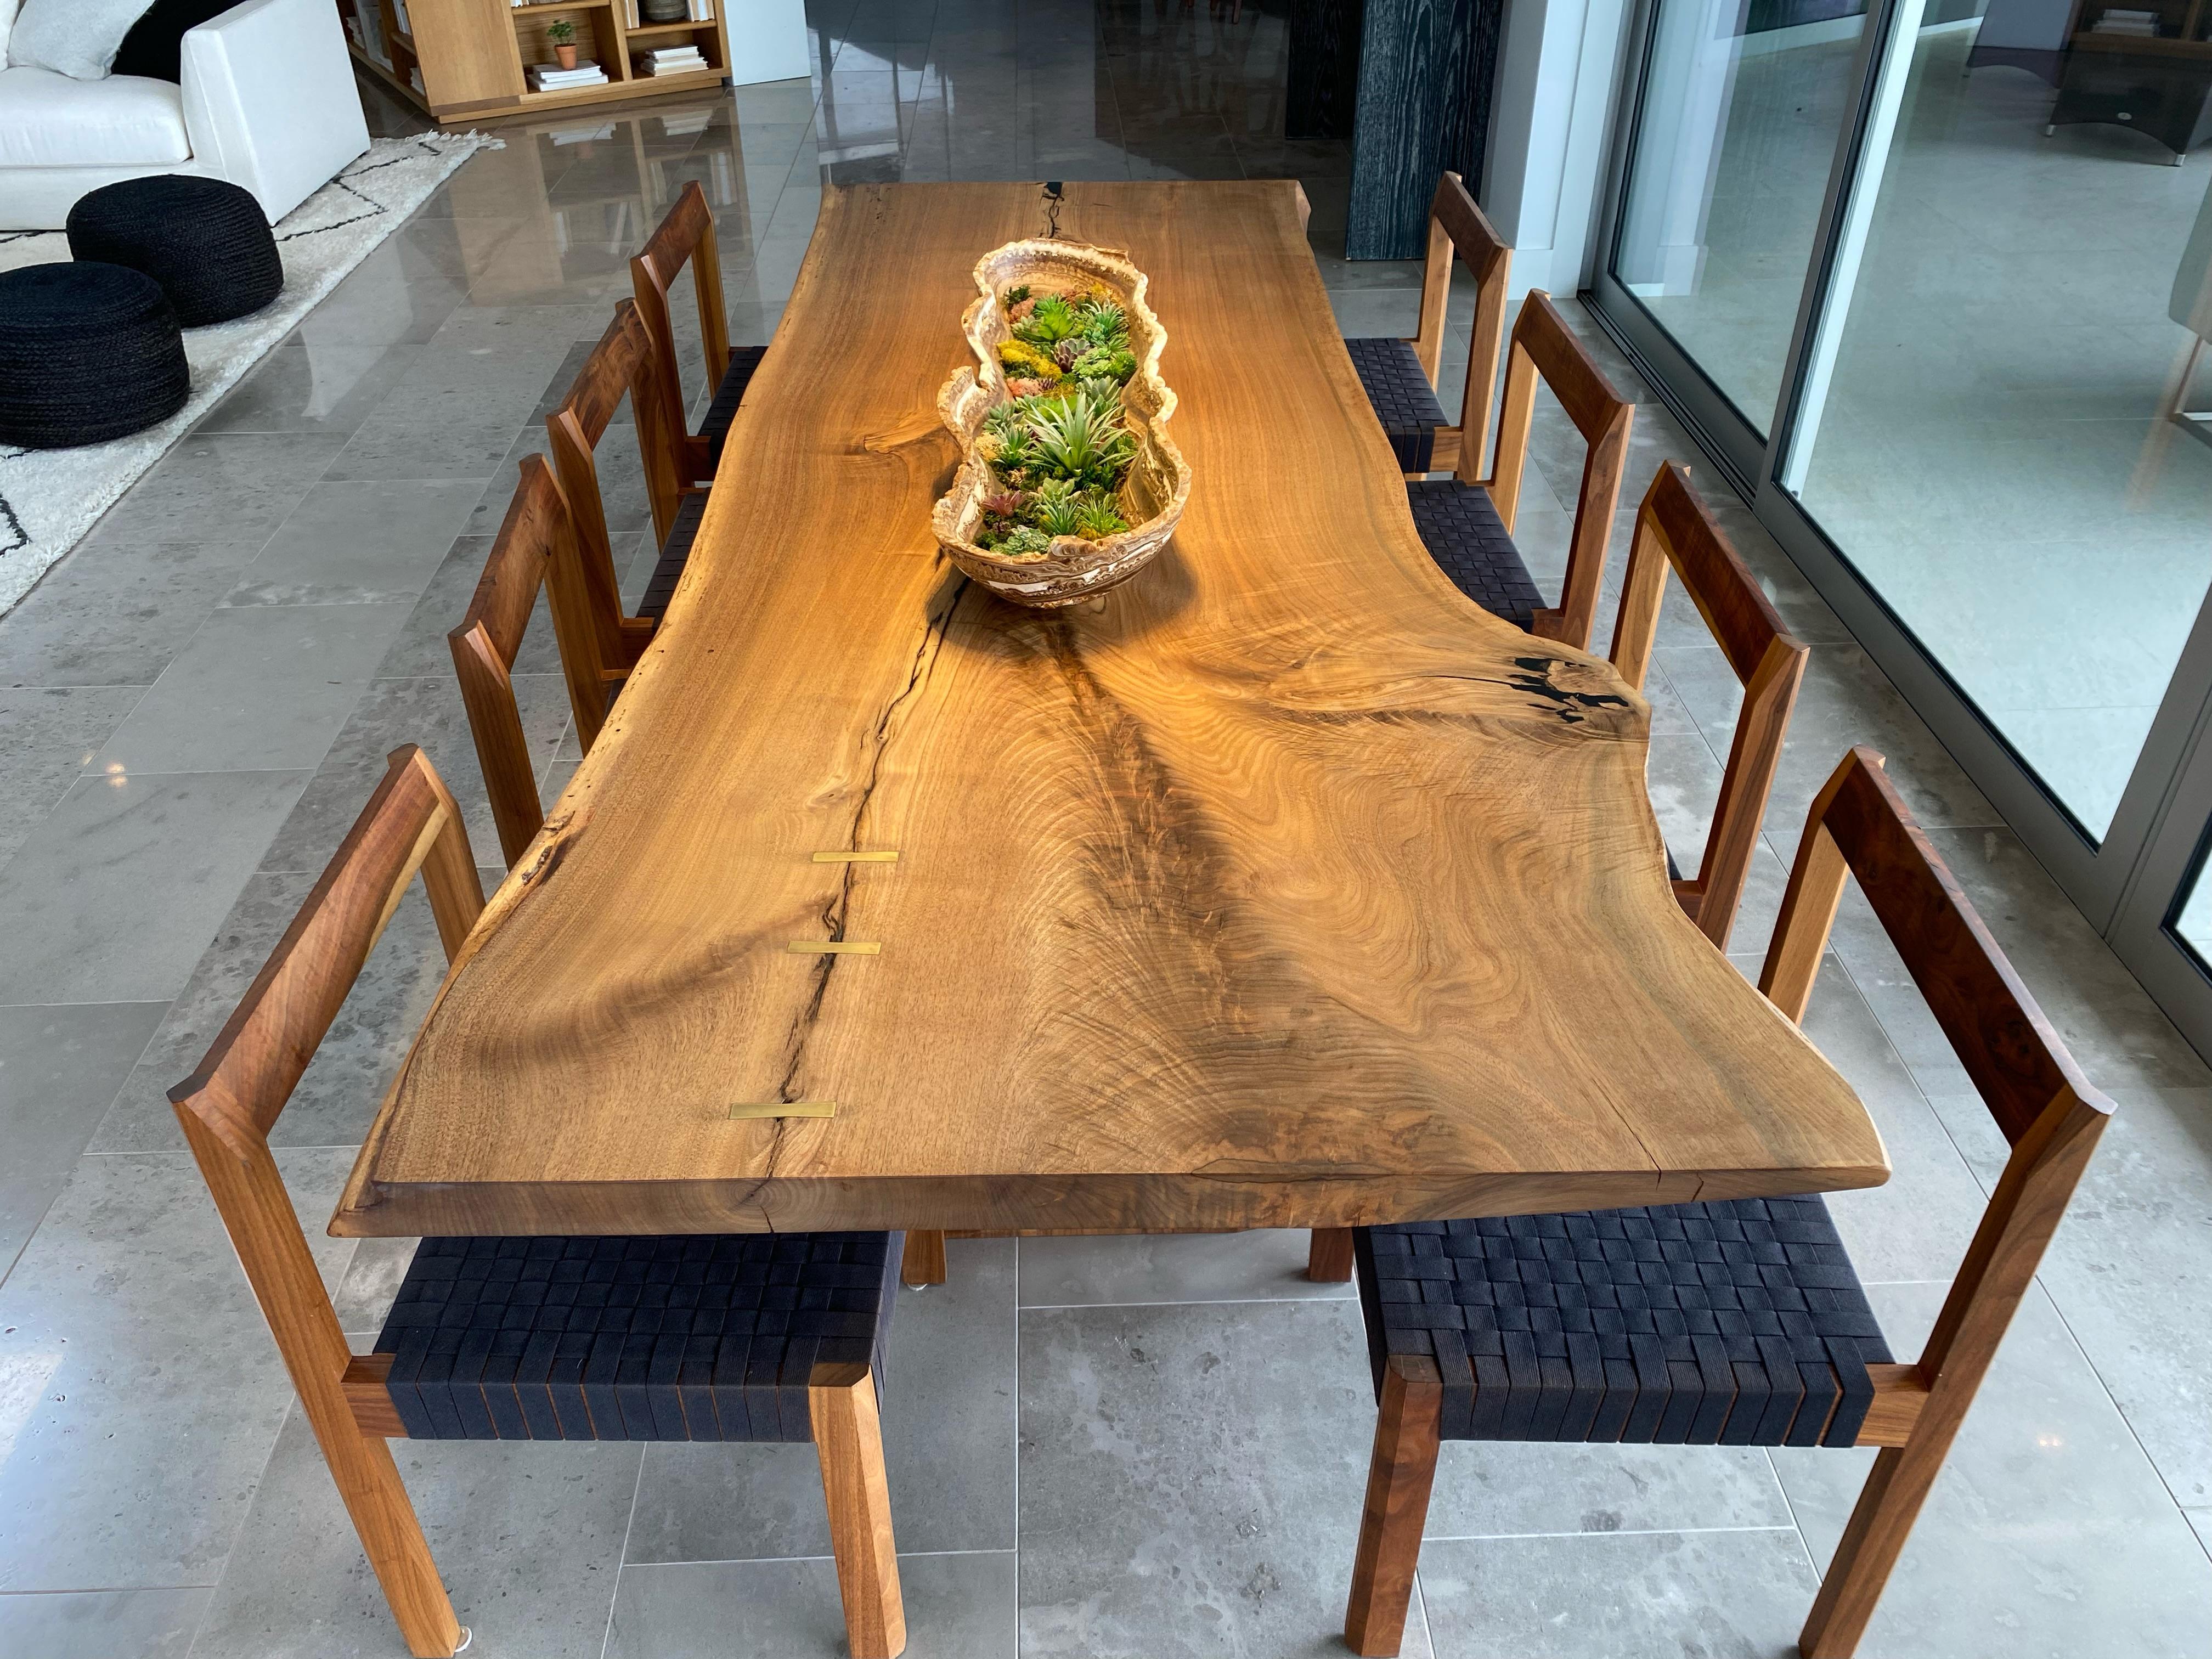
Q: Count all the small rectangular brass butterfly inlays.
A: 3